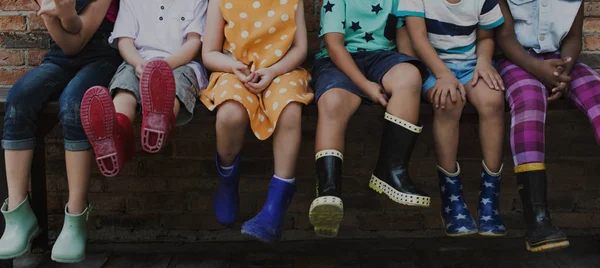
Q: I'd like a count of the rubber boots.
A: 11